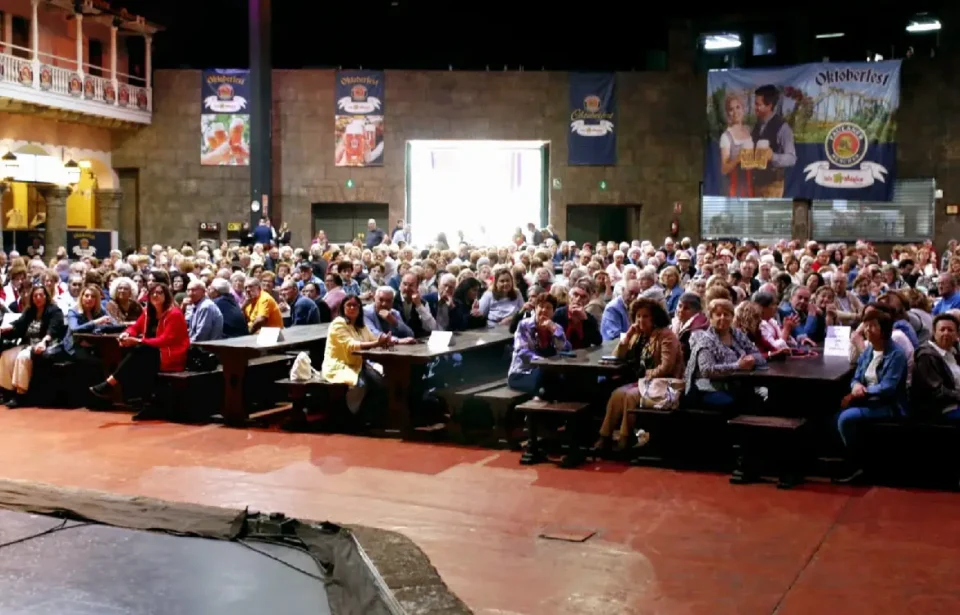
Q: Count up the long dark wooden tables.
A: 5